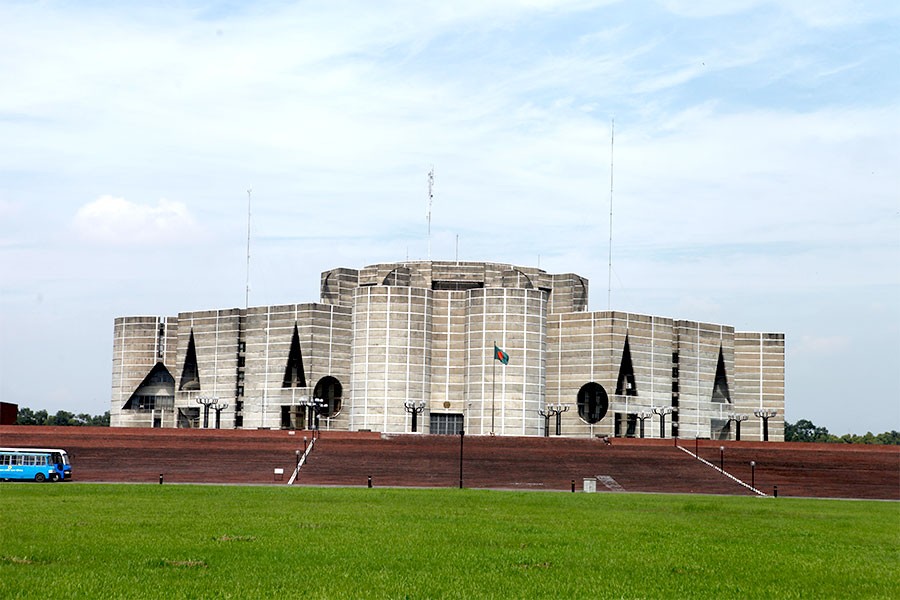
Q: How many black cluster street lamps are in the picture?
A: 11